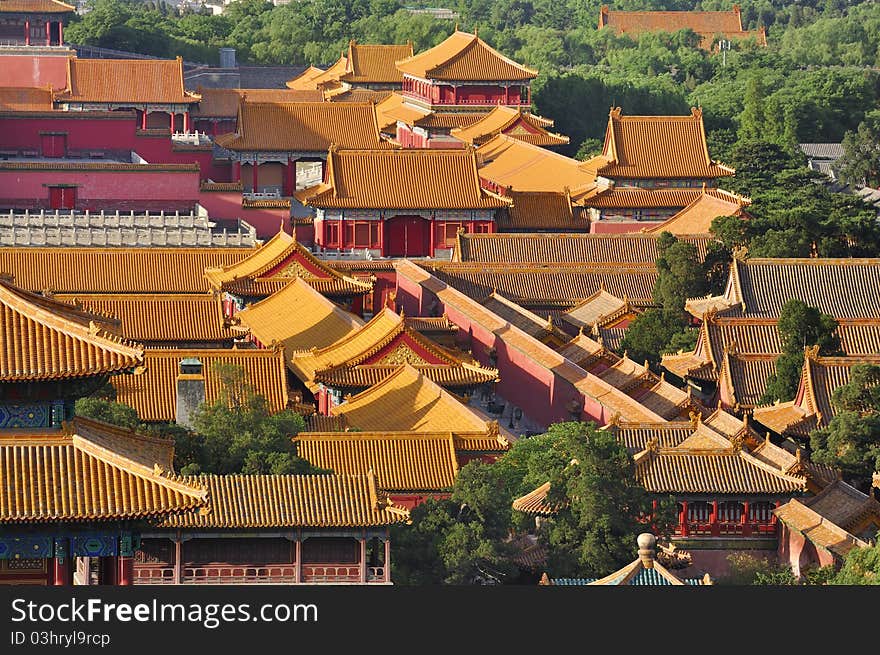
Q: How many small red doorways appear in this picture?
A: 2